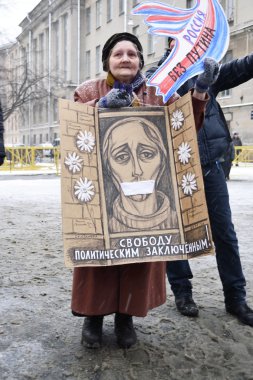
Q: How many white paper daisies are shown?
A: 6